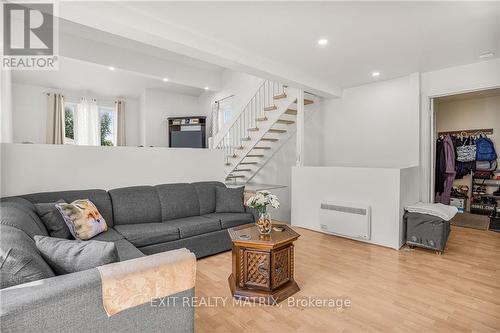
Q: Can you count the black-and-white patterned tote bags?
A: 1